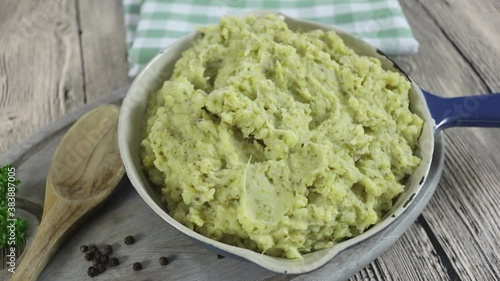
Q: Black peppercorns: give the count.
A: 13